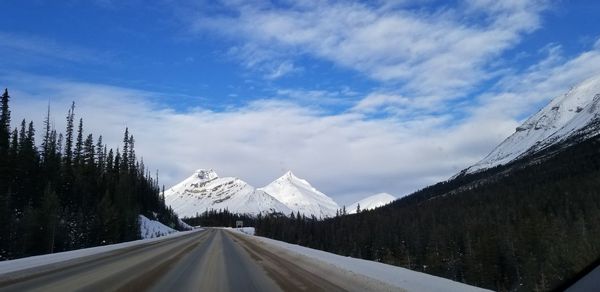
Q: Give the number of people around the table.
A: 0